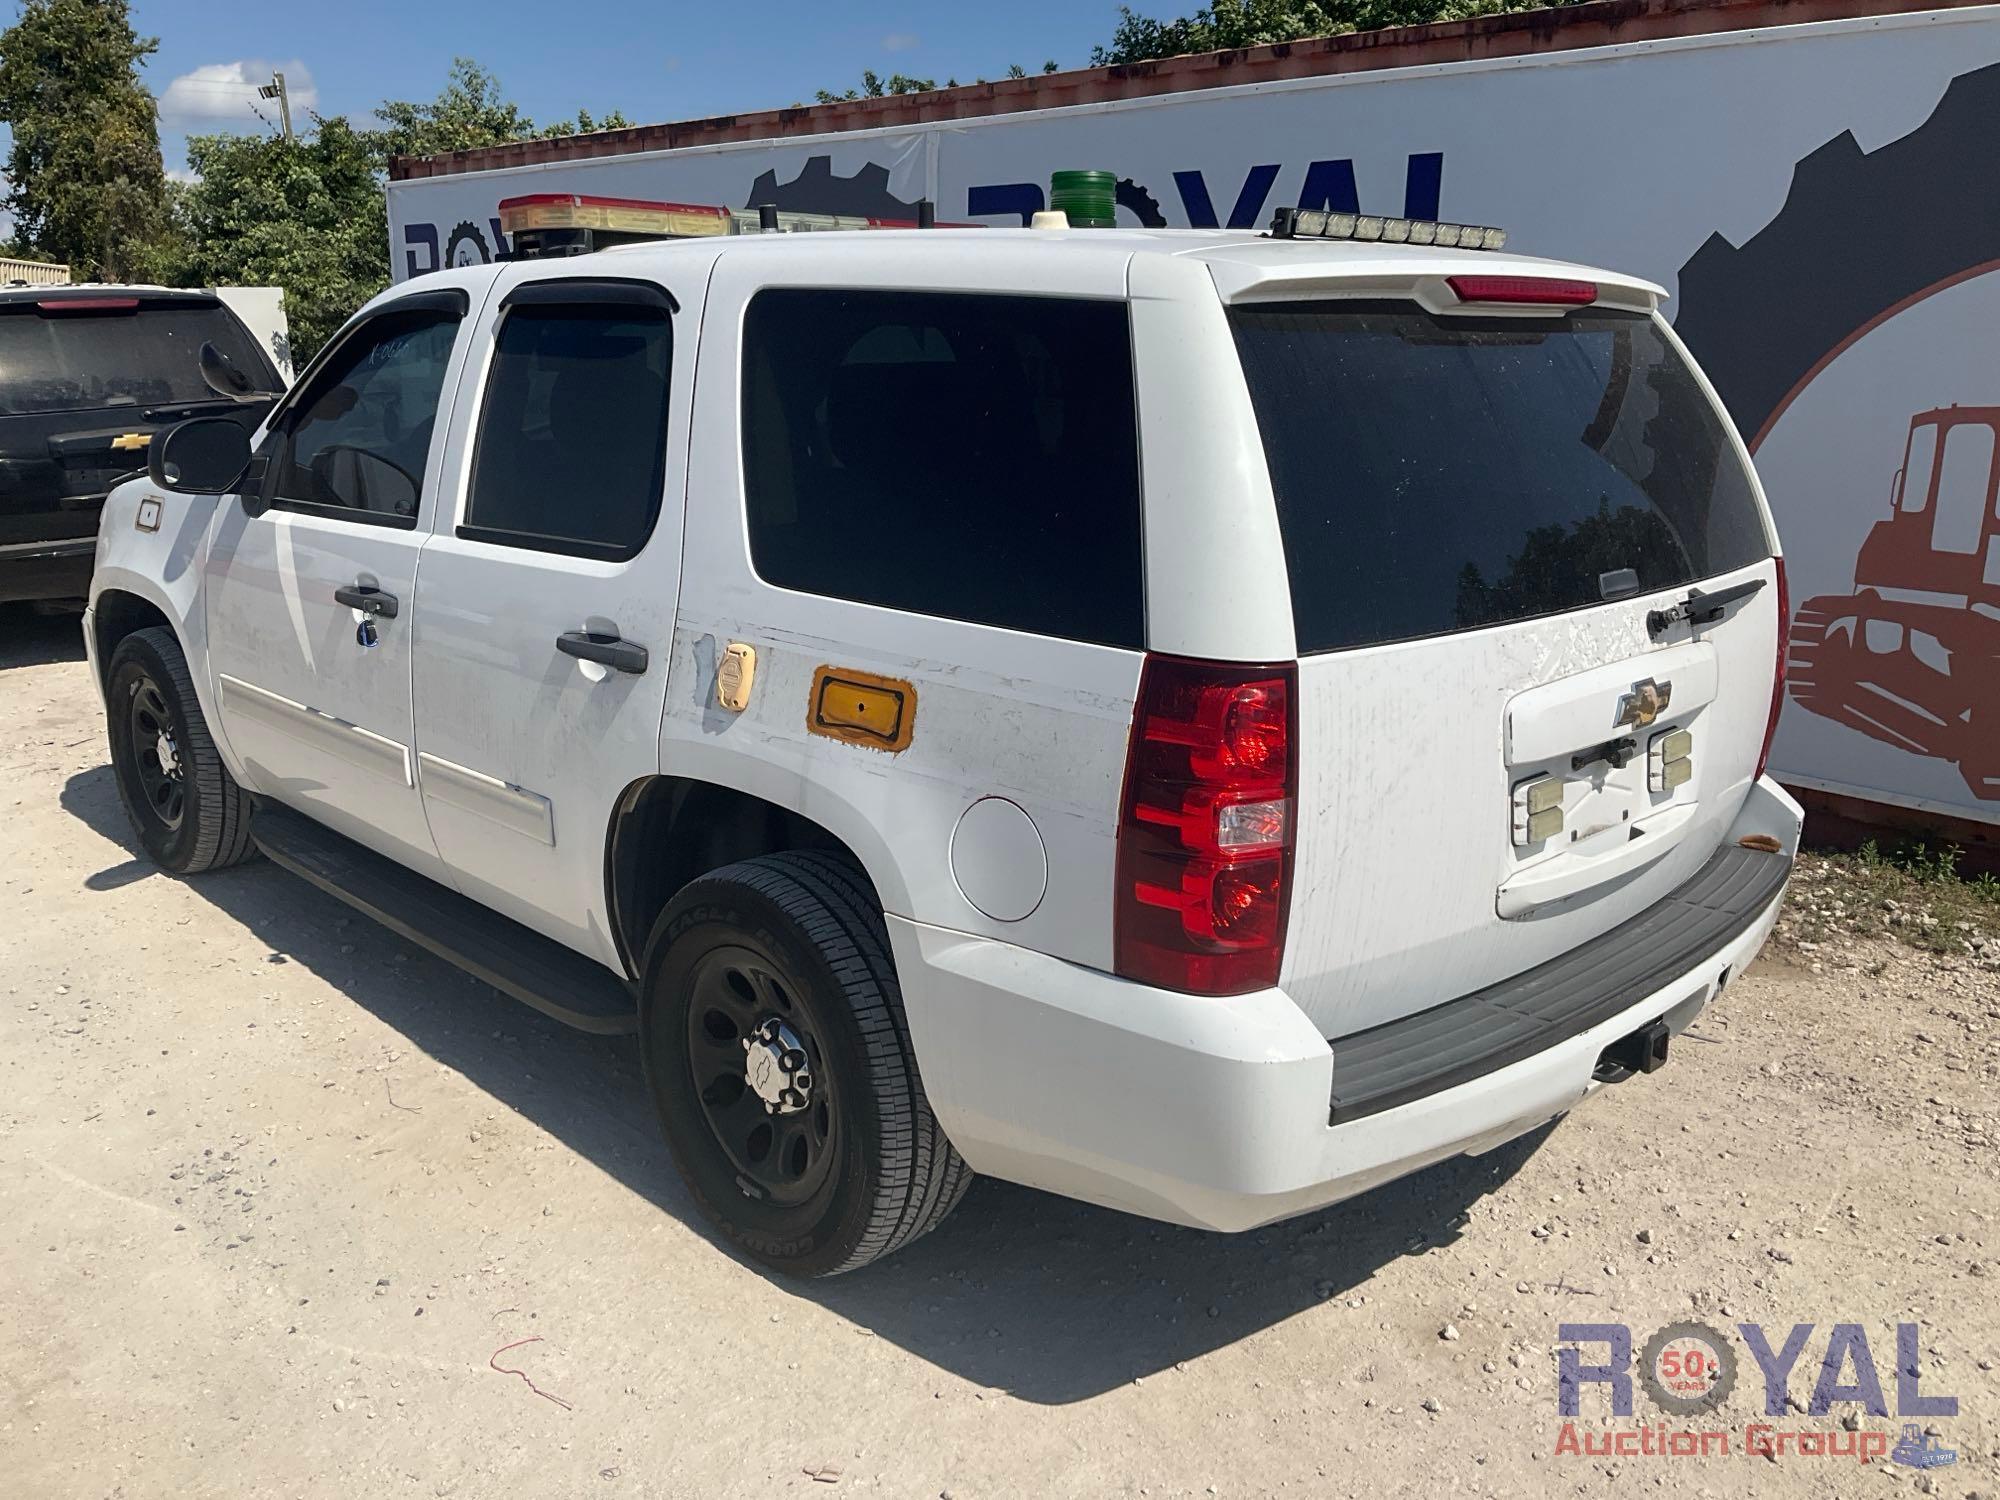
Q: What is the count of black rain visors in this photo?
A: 2